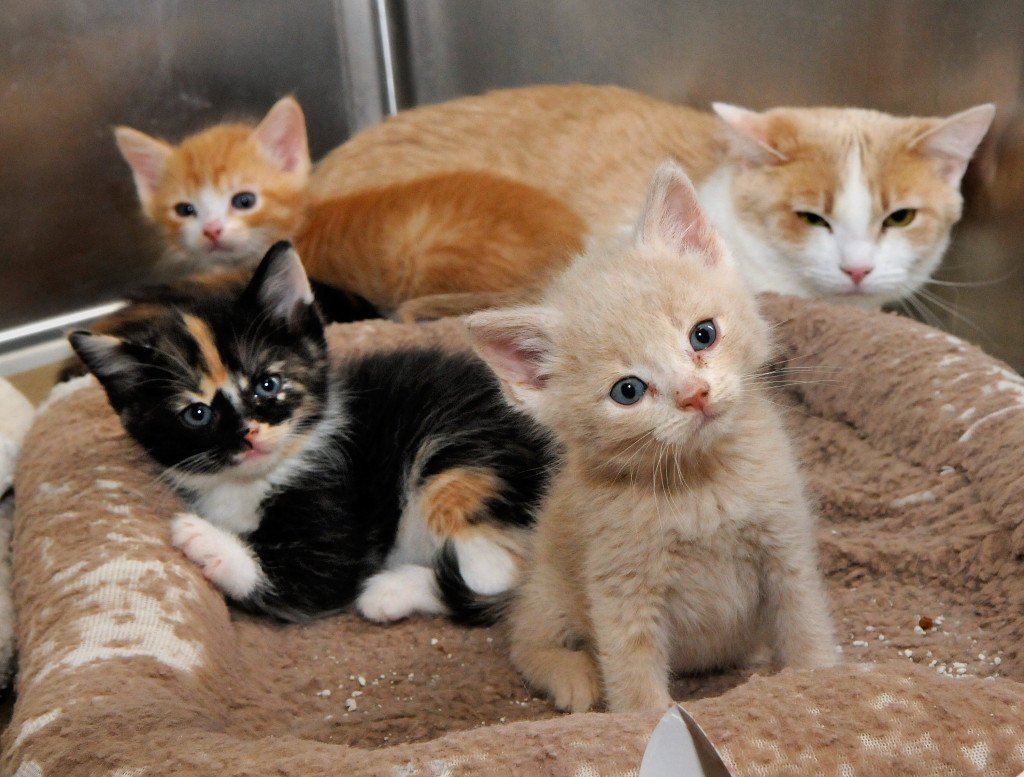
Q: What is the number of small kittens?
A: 3